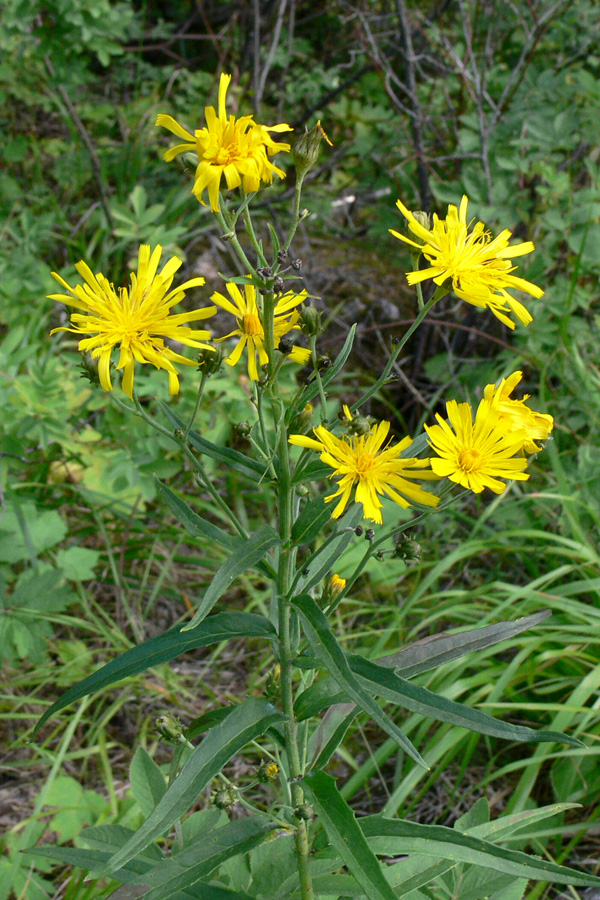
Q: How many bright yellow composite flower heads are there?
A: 7